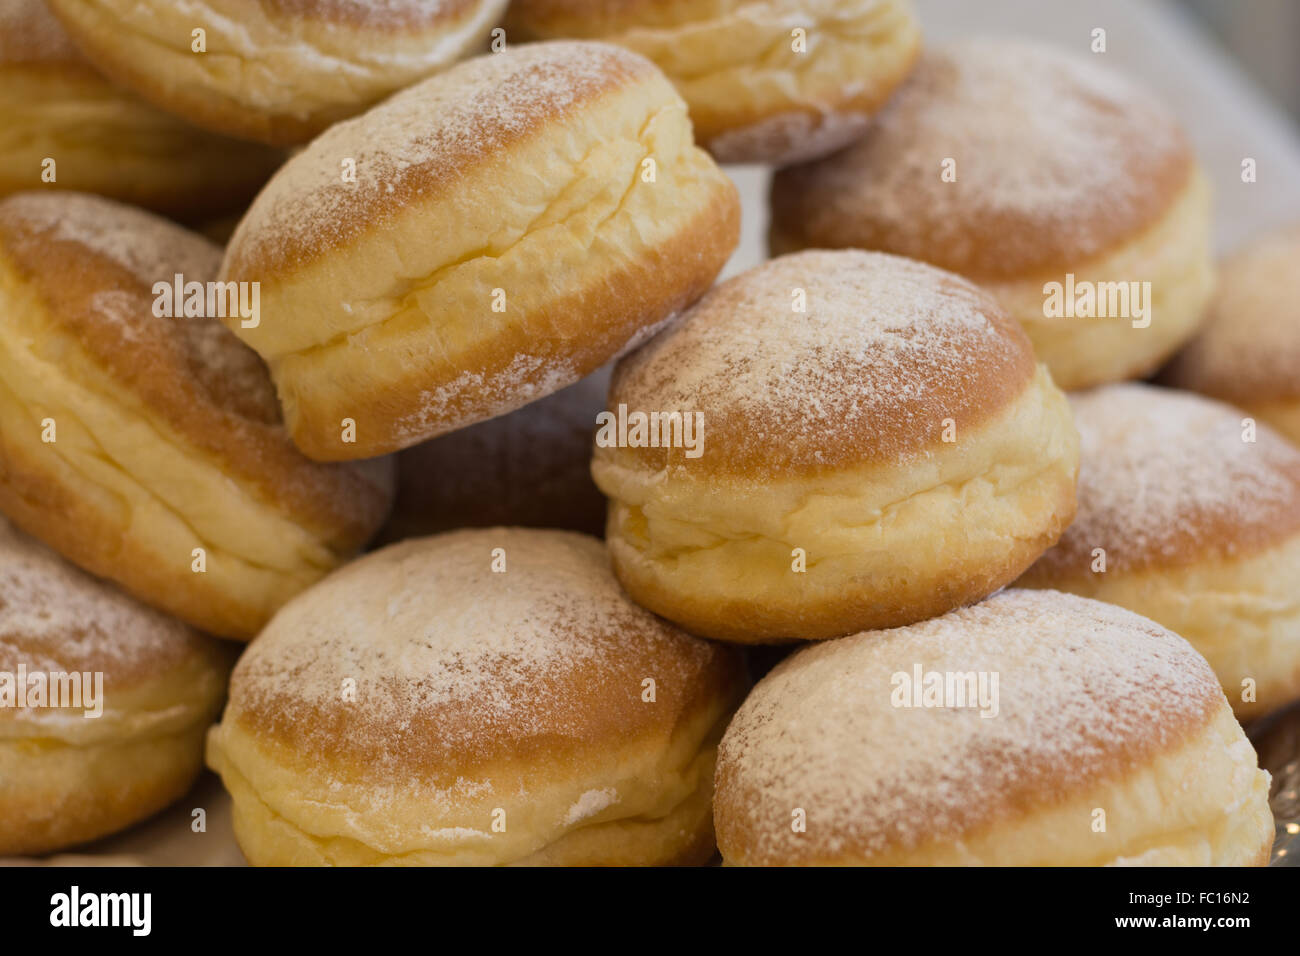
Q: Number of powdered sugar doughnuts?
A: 13